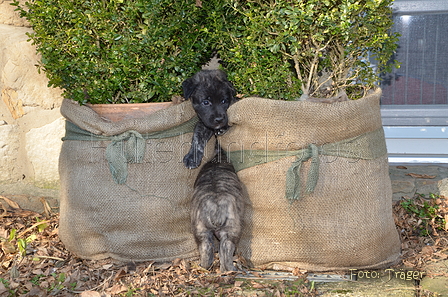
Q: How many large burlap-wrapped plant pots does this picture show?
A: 2